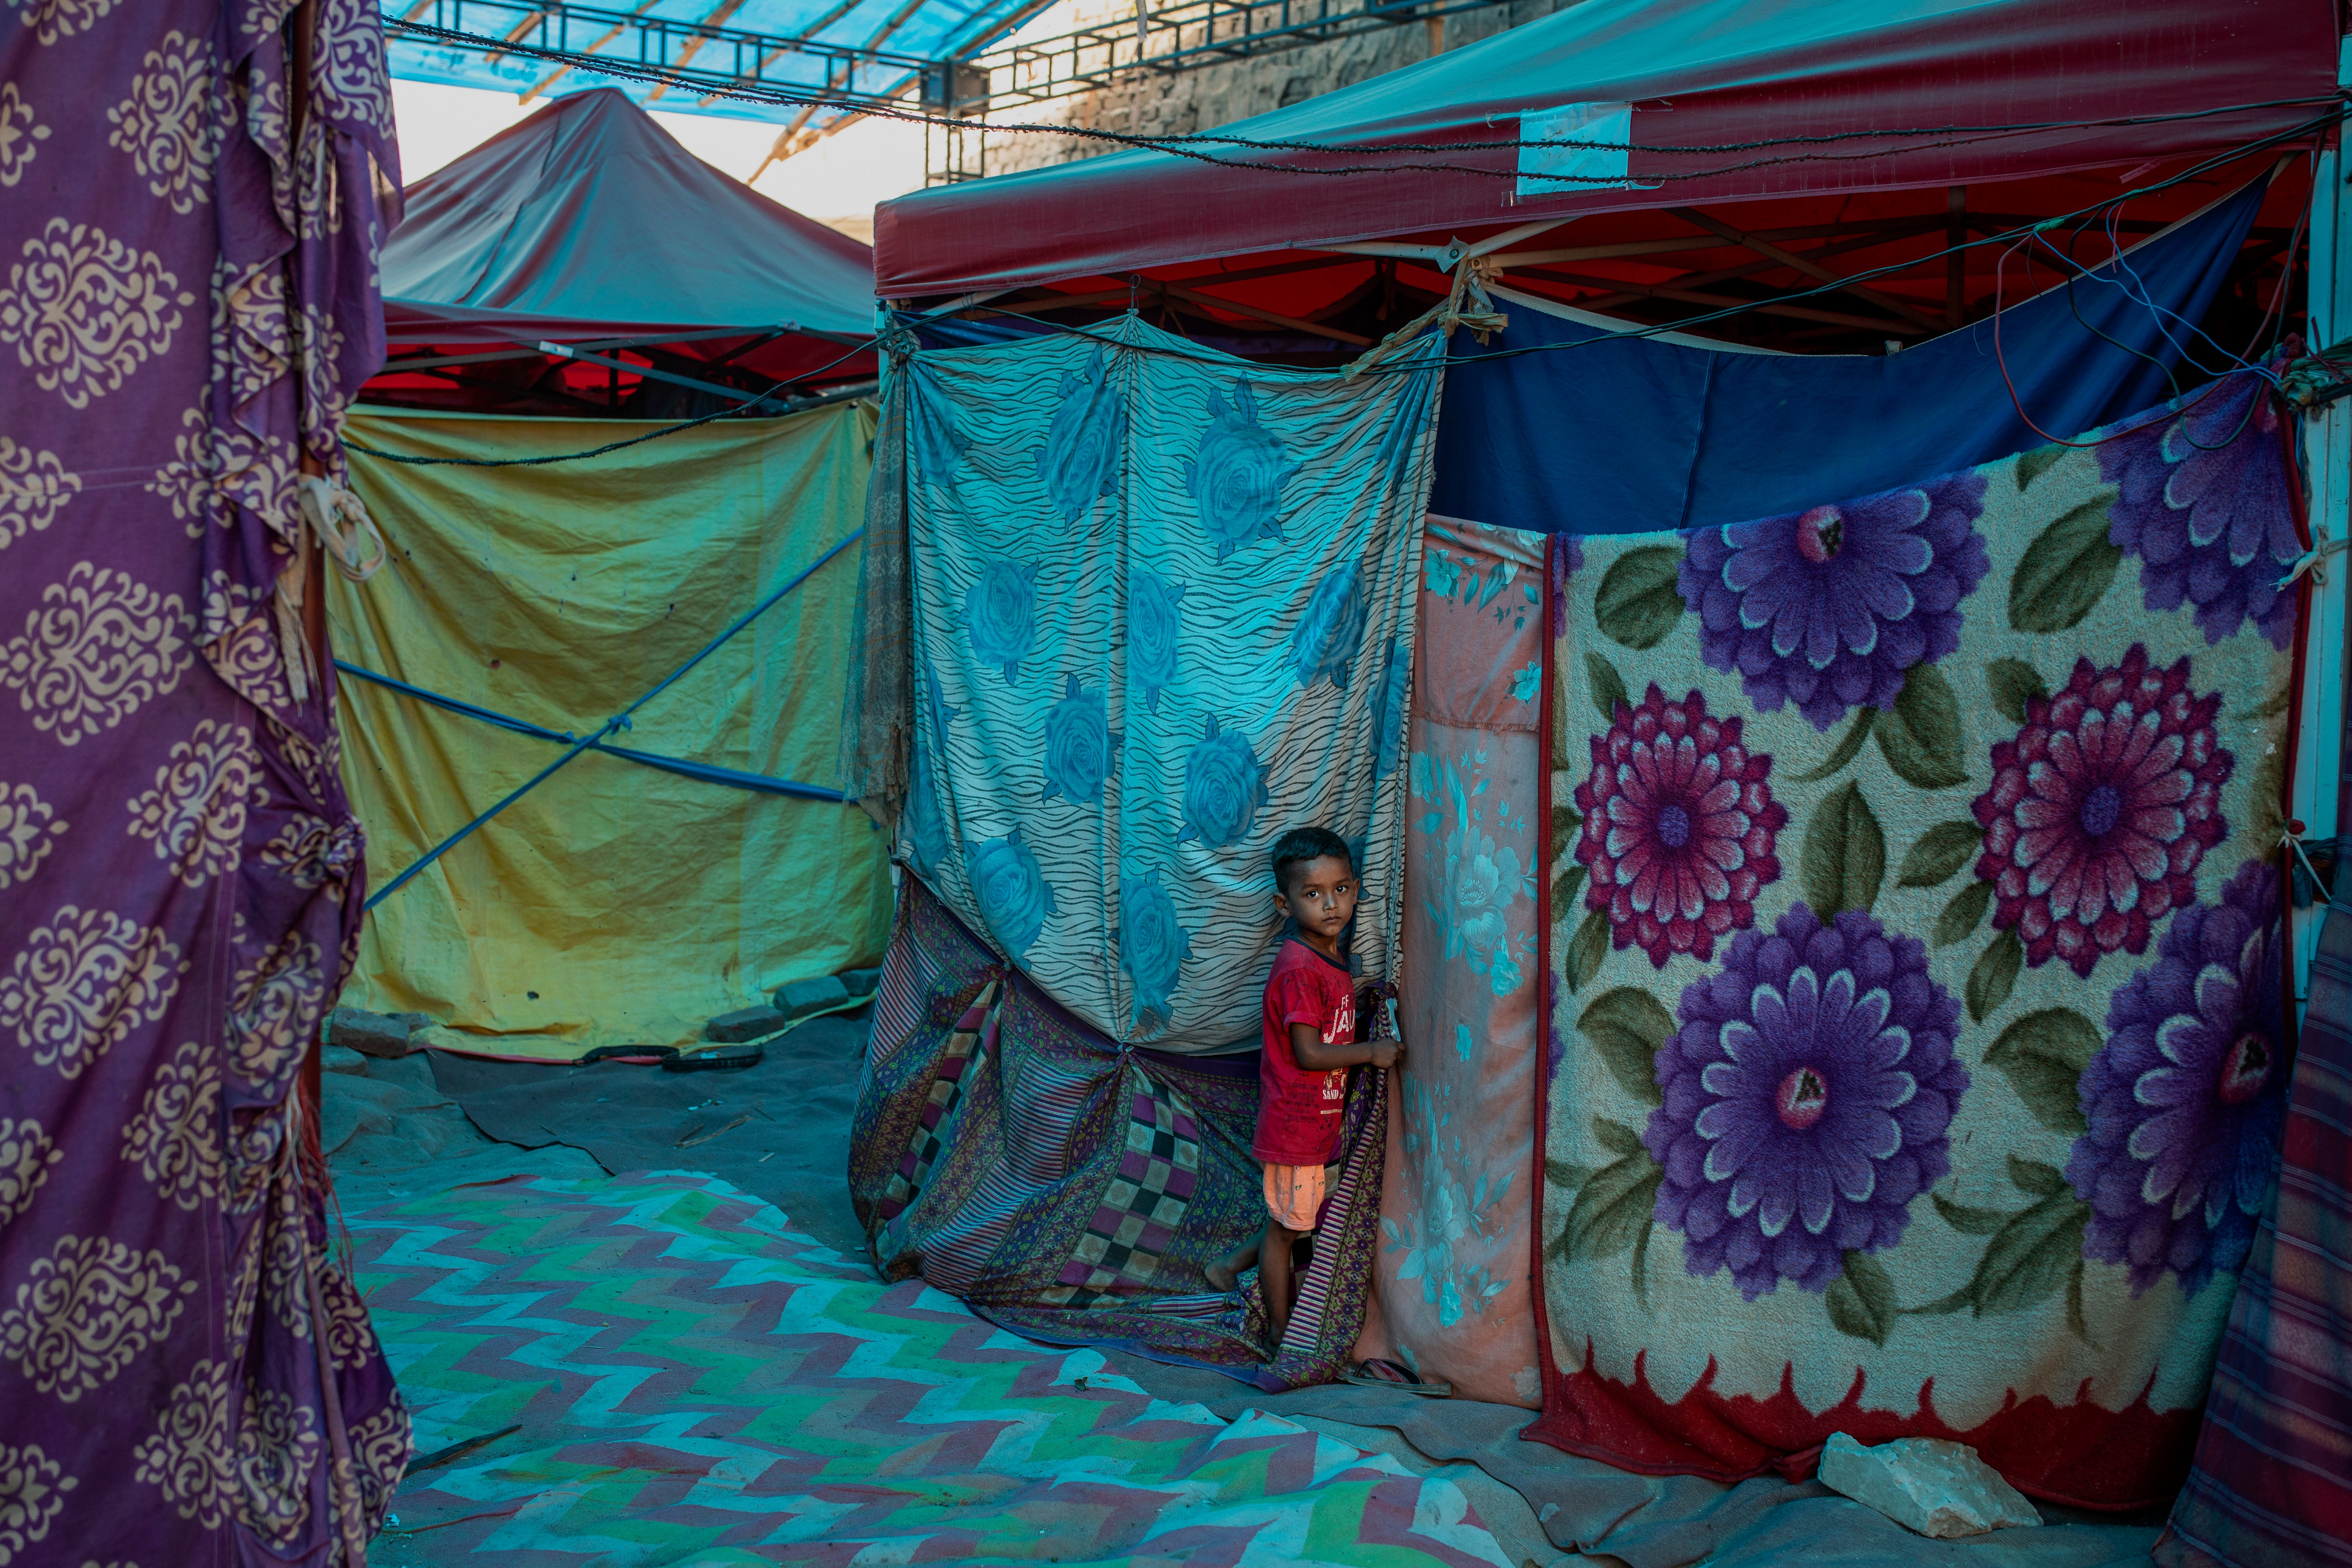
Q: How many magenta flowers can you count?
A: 2